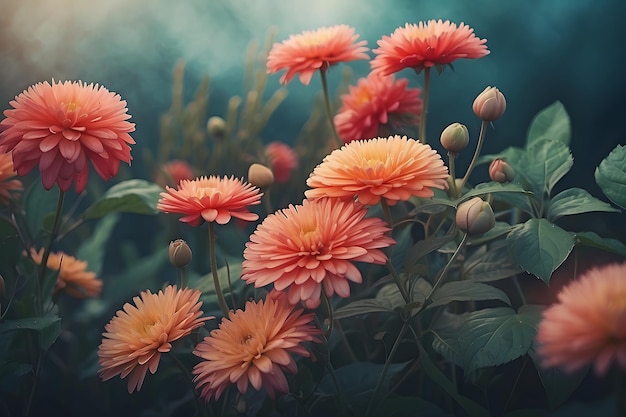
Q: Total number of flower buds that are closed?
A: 7